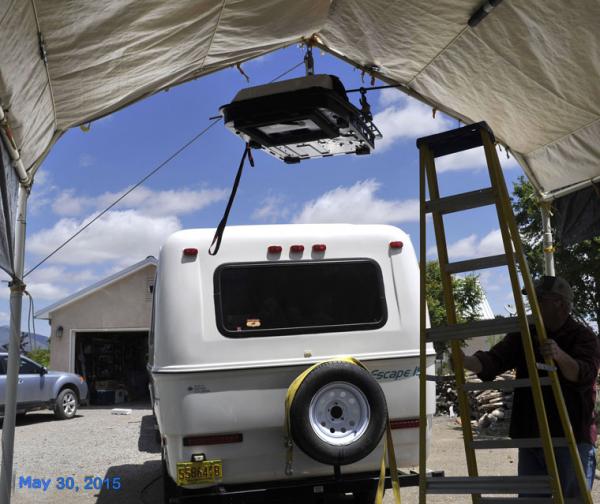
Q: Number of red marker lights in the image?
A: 5